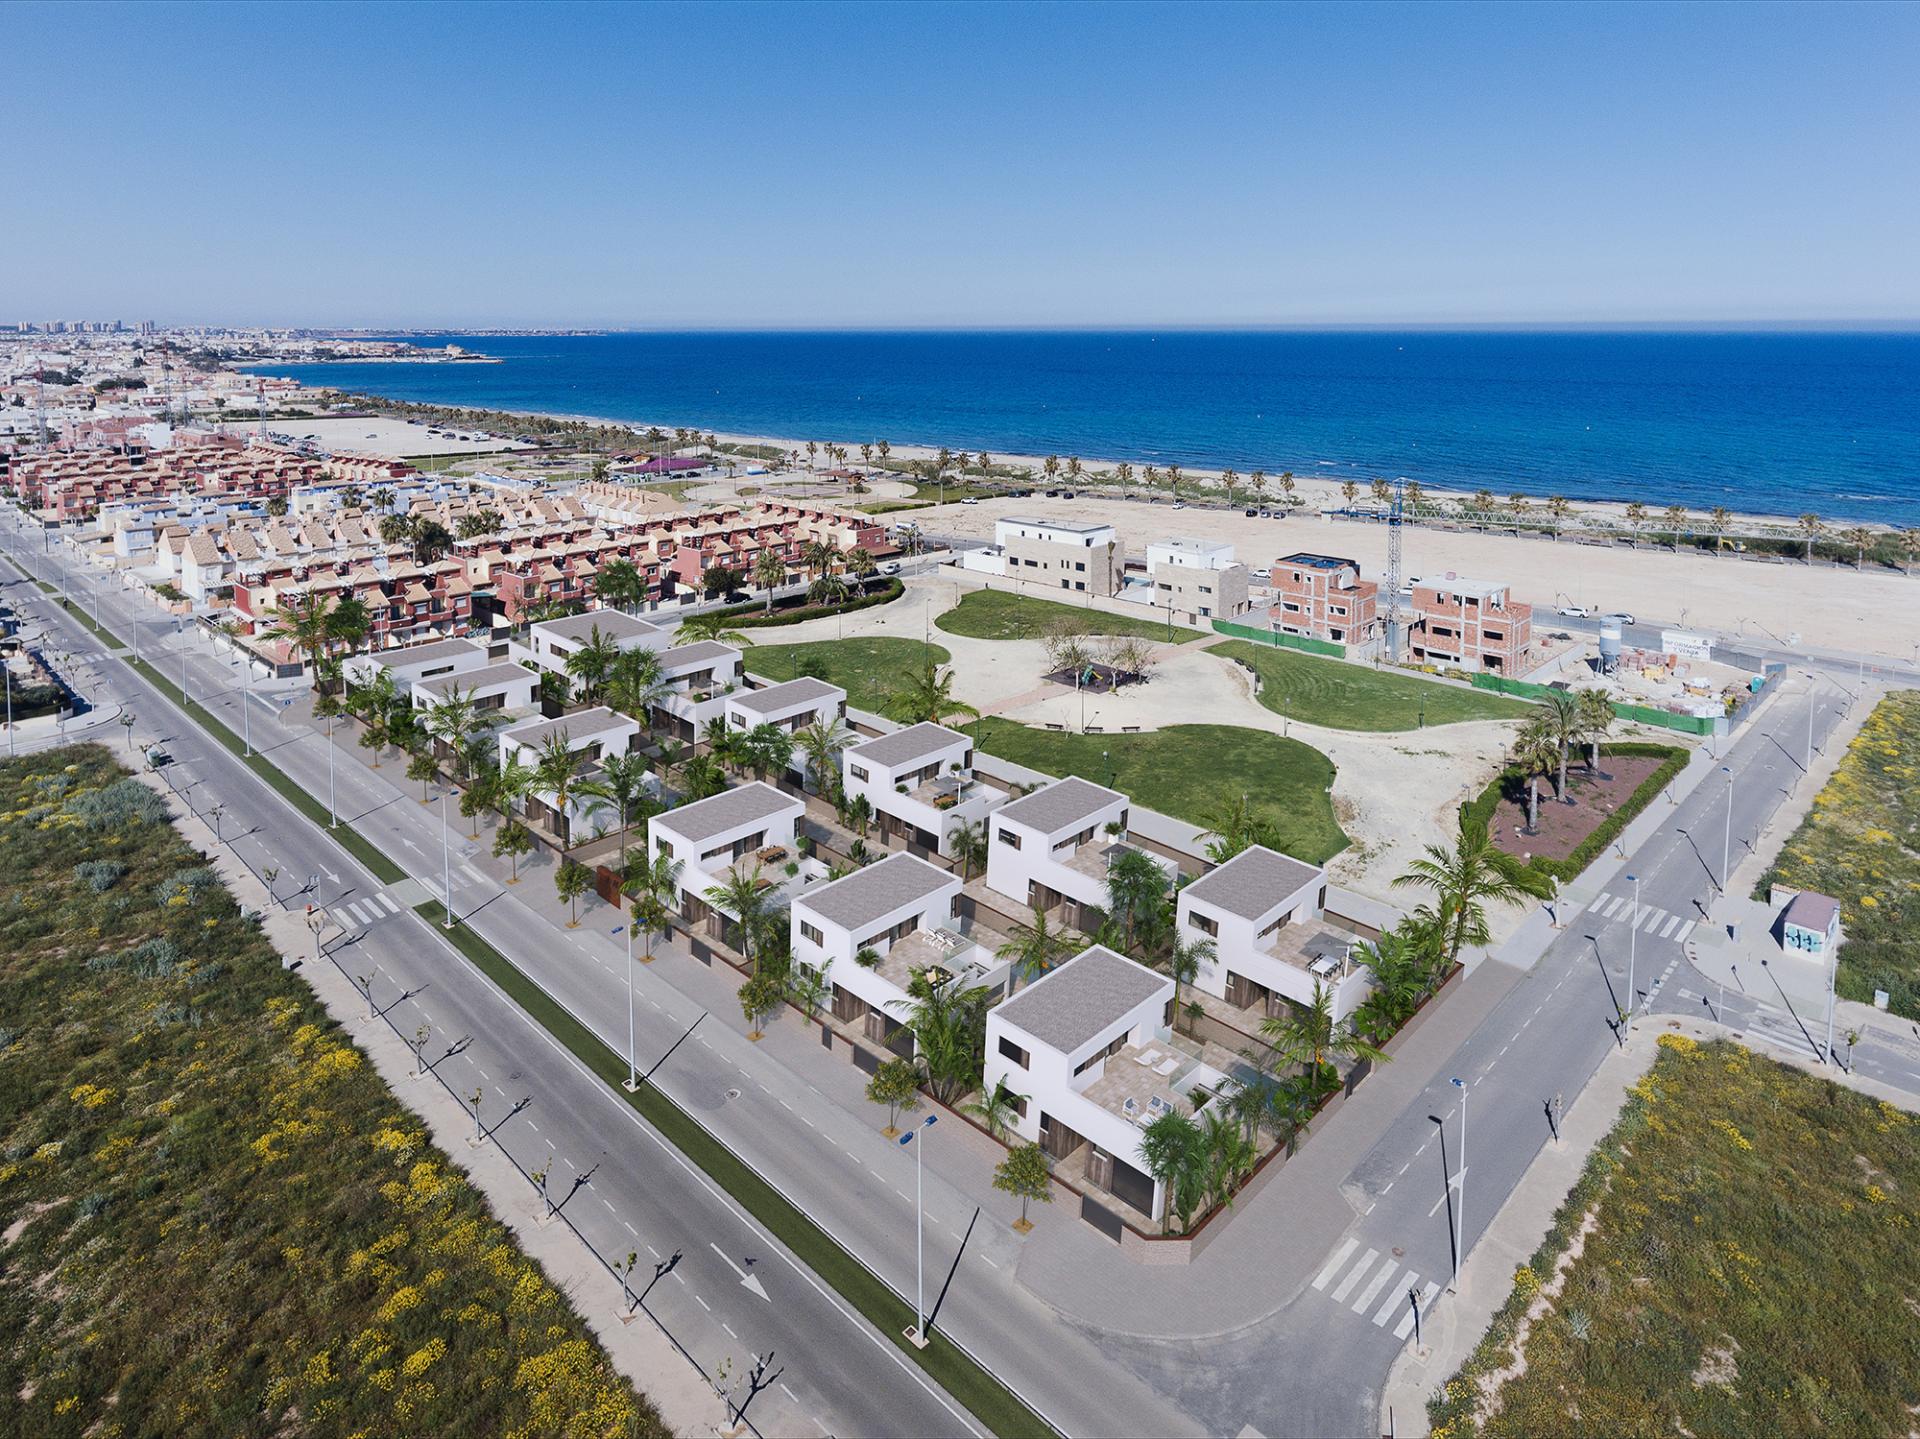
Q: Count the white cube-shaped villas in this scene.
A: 12